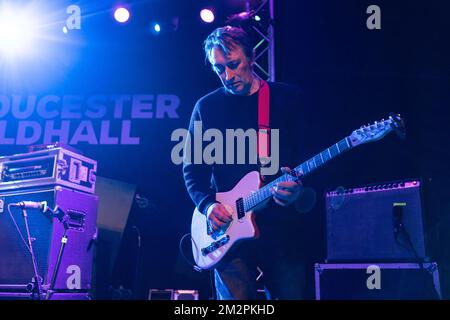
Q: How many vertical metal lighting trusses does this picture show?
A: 1